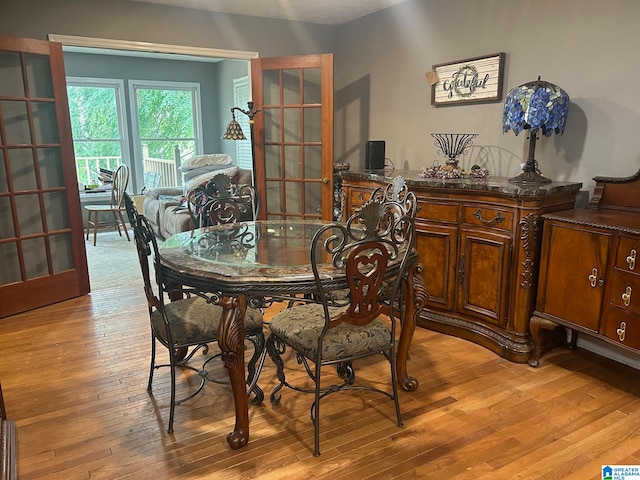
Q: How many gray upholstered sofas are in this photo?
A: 1